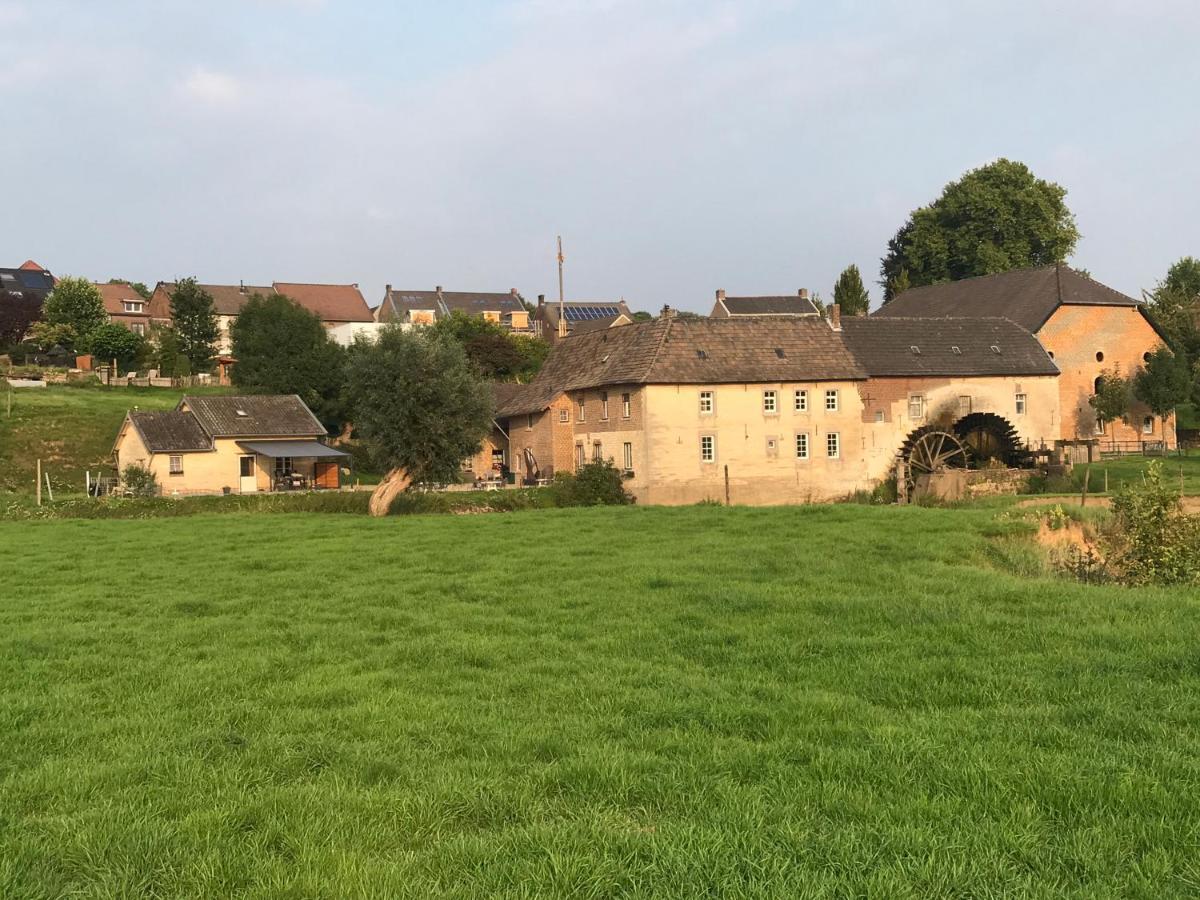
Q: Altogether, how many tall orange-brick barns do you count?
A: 1